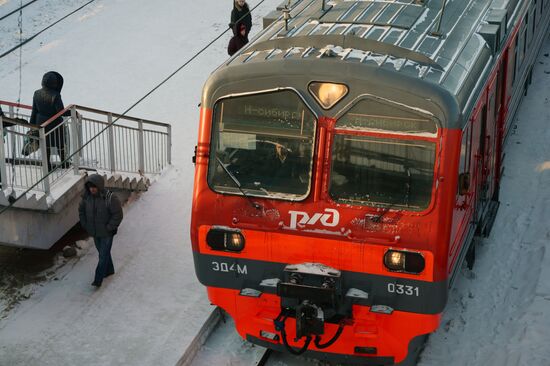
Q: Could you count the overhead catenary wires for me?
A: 3